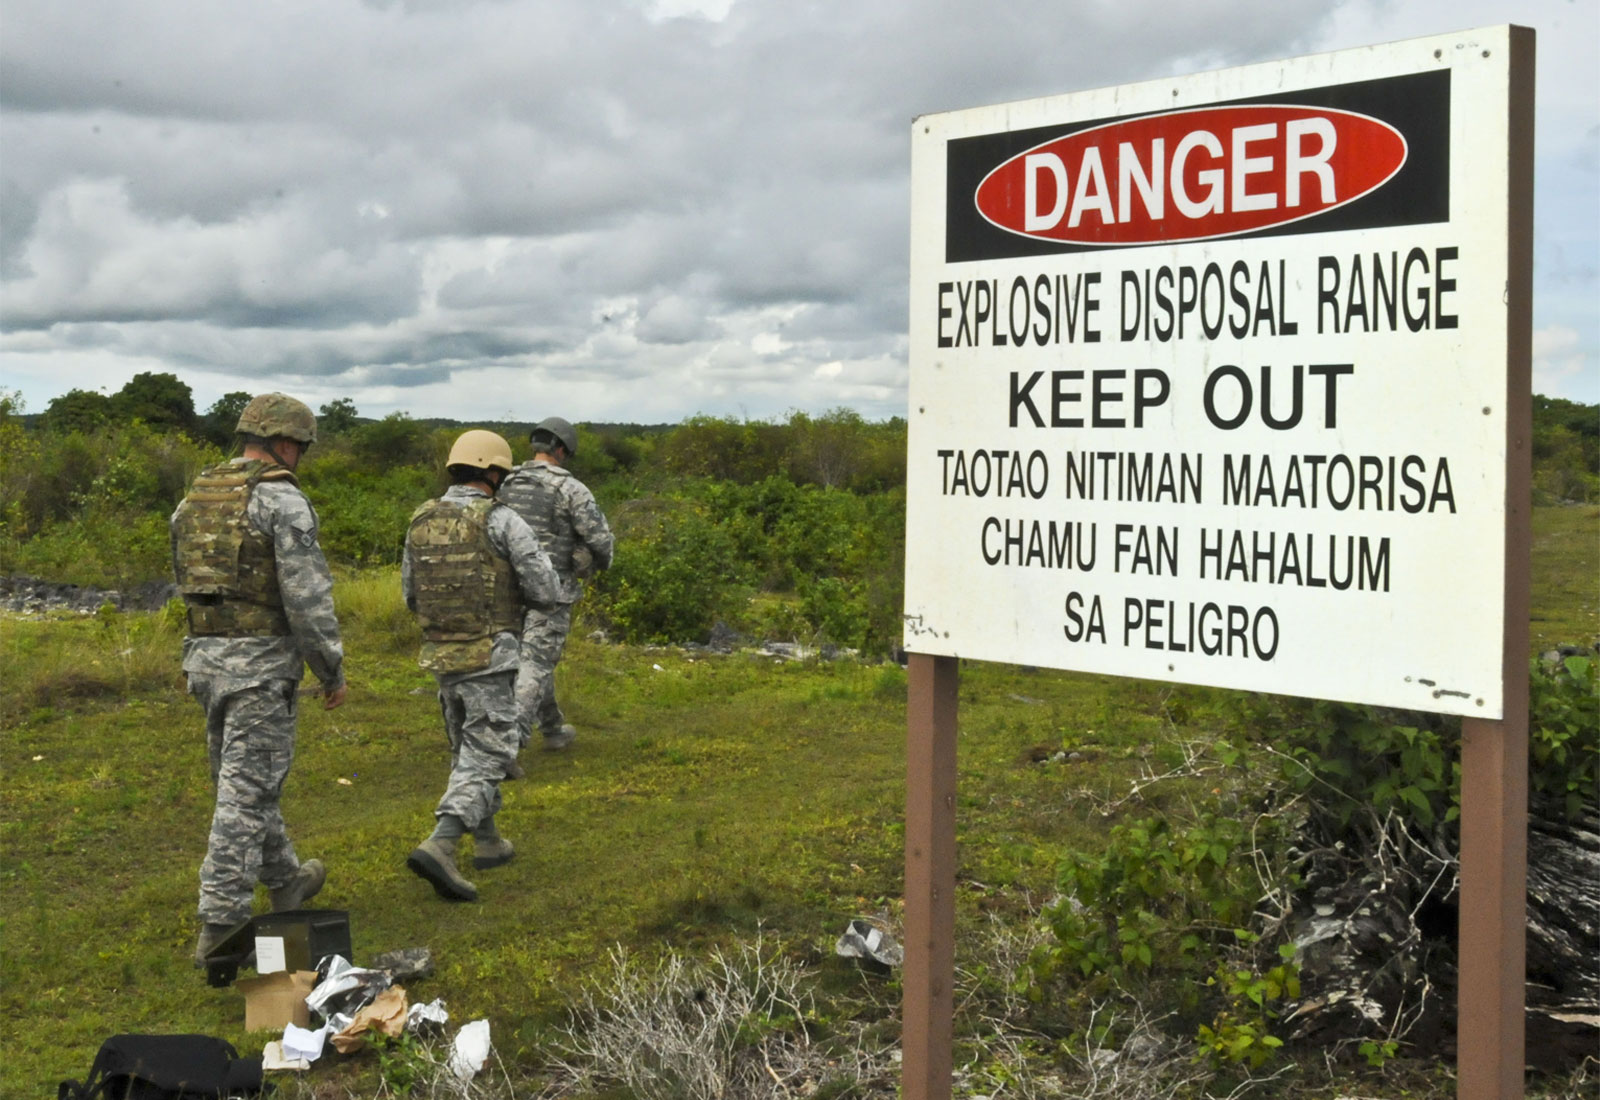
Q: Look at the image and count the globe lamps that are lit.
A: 0